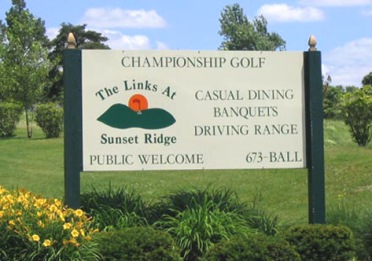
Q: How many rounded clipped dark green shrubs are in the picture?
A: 3